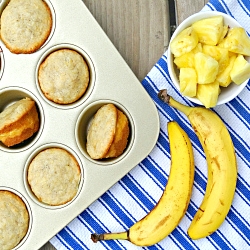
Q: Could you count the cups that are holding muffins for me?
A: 6